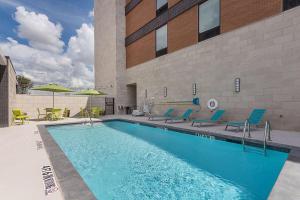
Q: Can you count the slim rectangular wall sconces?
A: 4